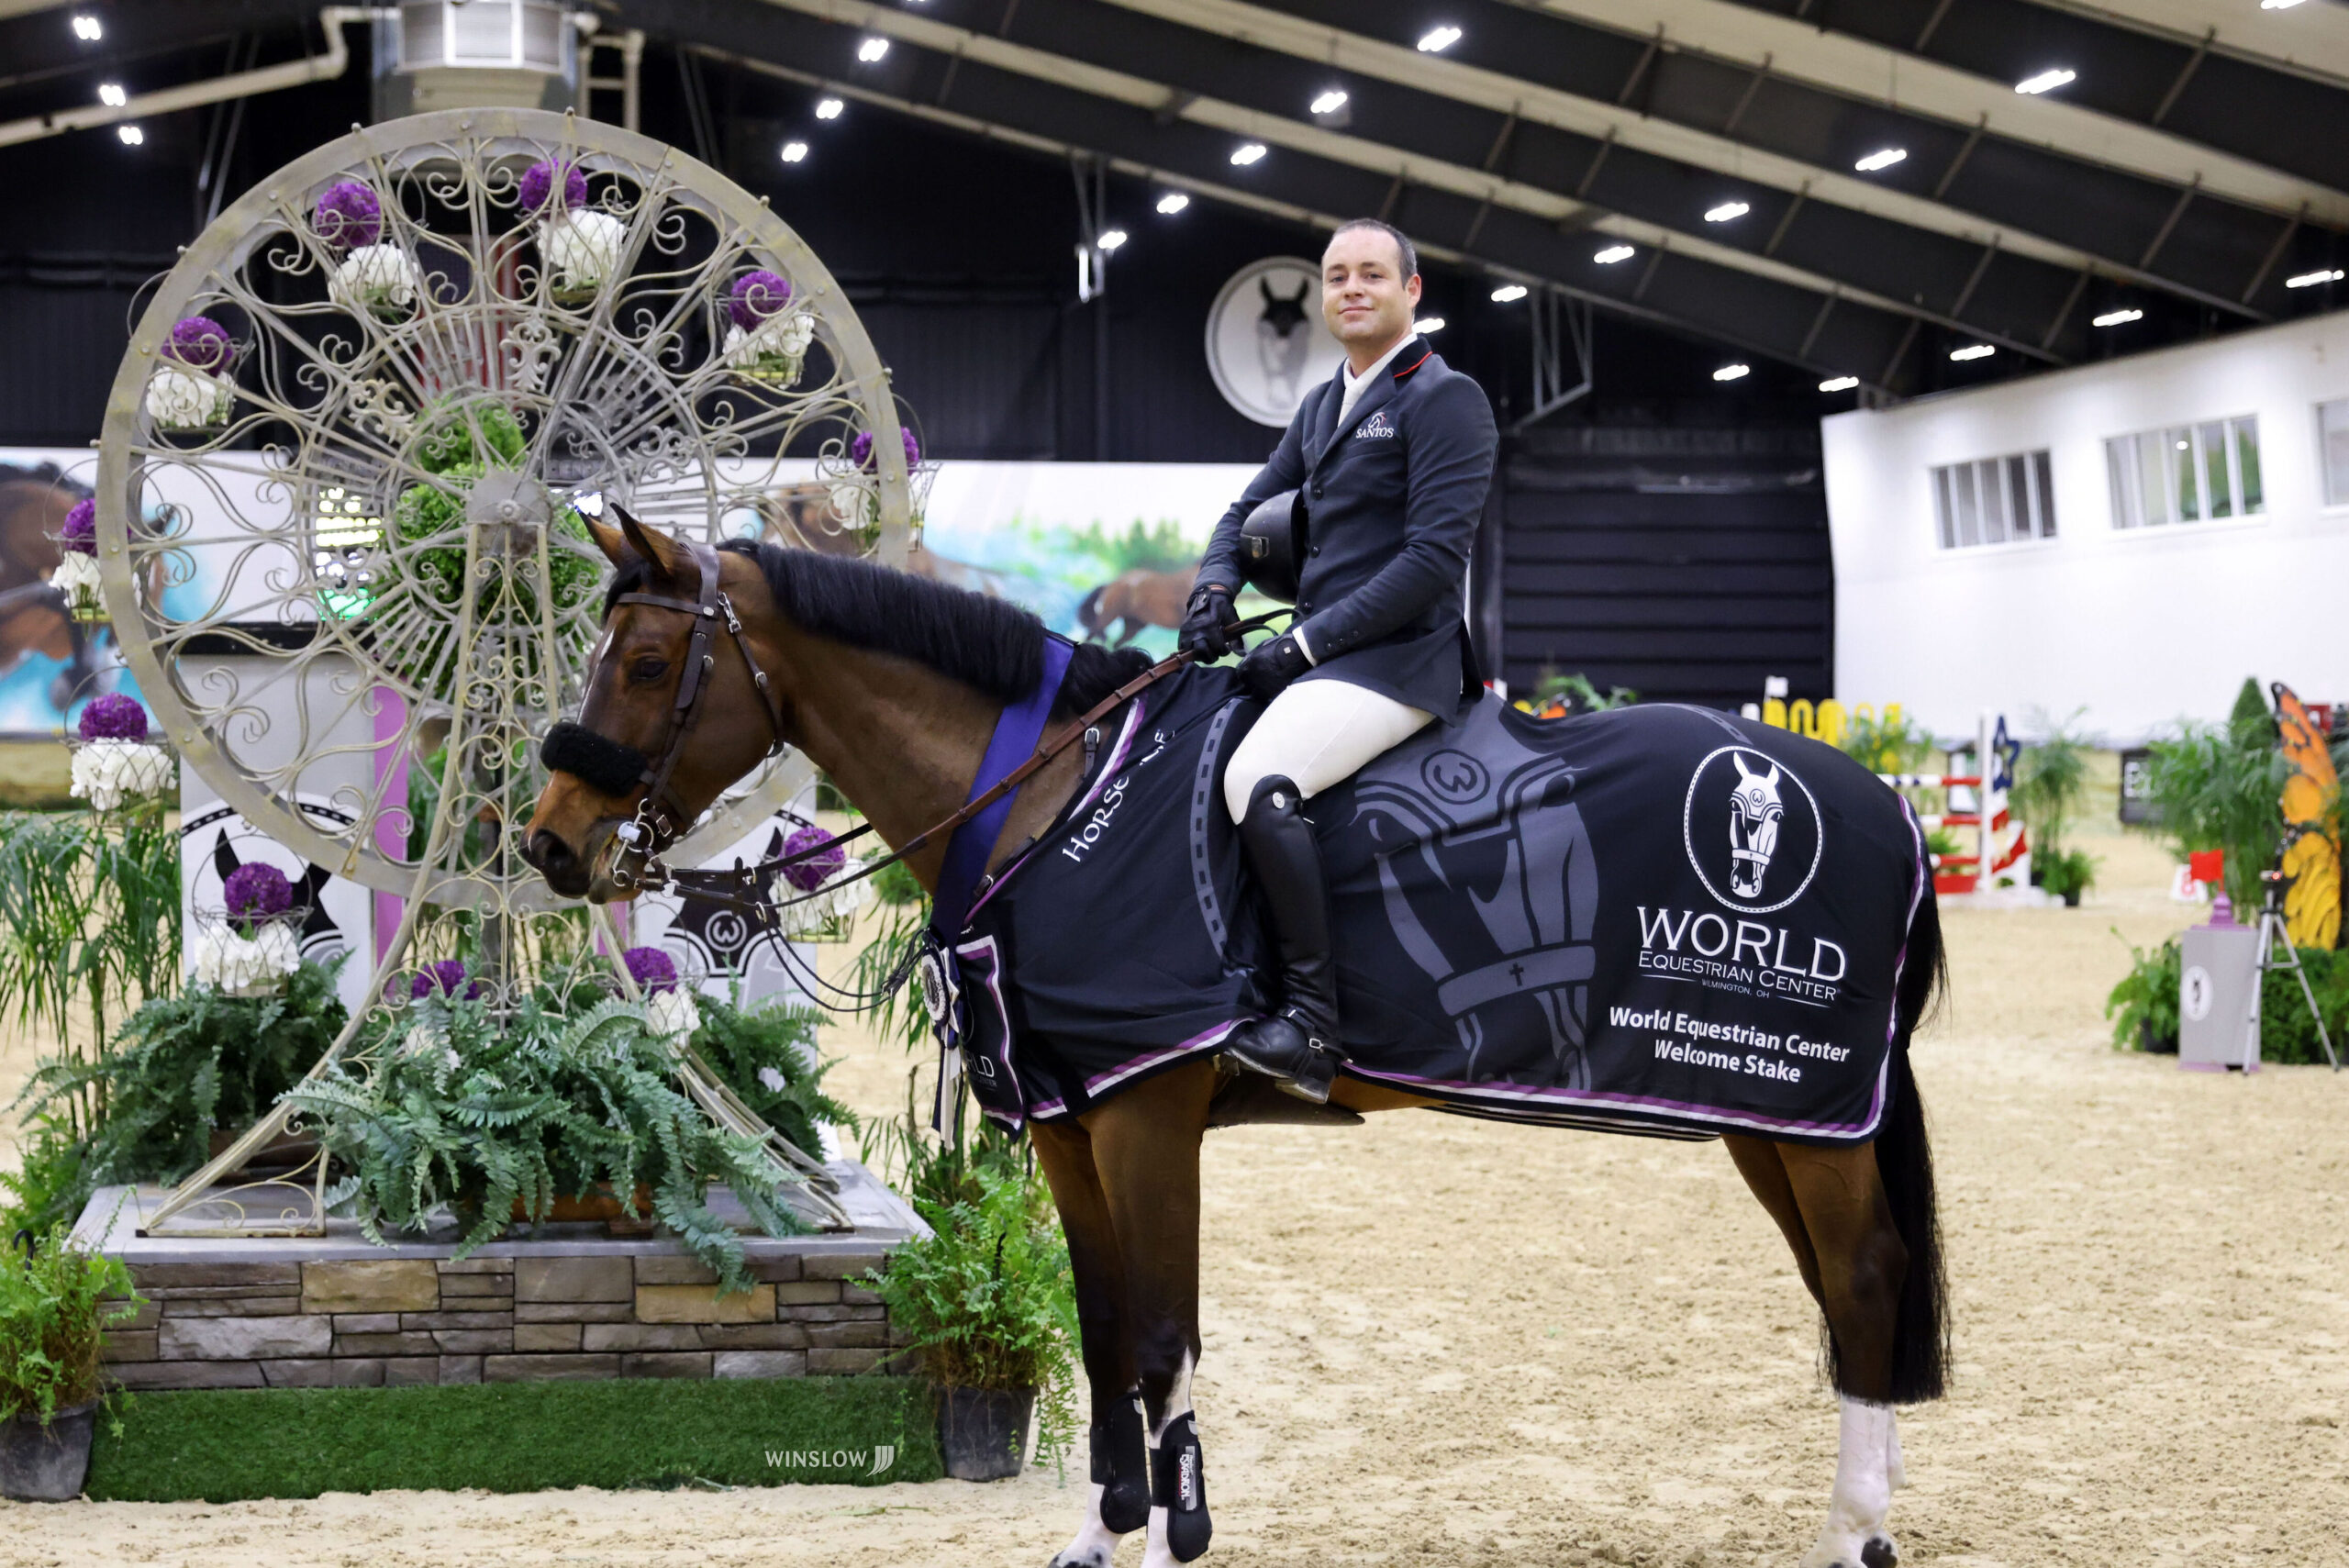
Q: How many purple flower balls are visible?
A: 11